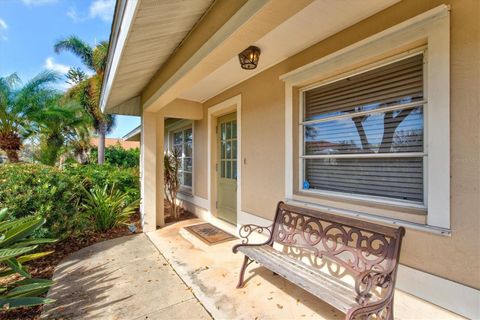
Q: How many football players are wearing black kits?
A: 0